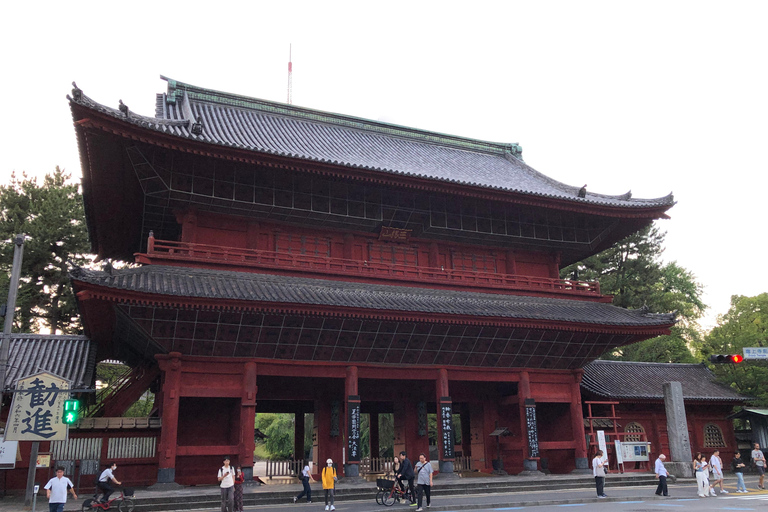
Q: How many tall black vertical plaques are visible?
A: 3